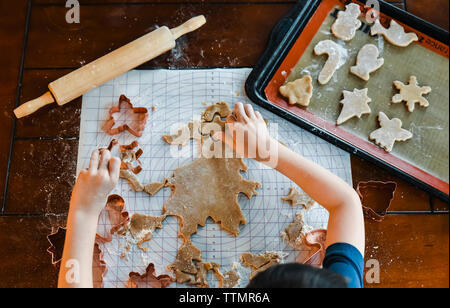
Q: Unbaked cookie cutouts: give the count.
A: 8